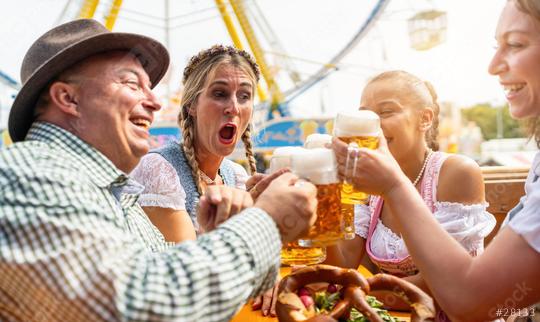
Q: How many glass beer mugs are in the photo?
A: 4